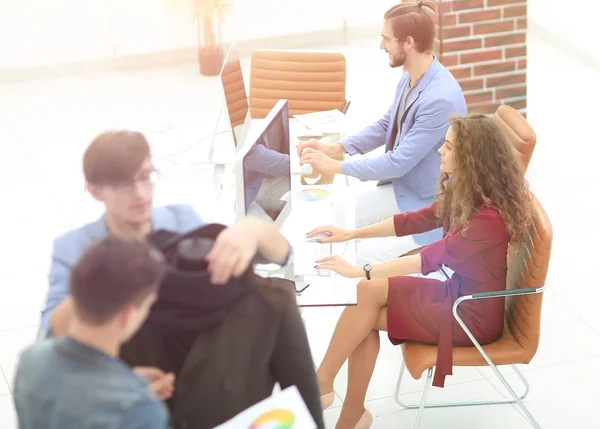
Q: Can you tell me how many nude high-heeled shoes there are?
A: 2